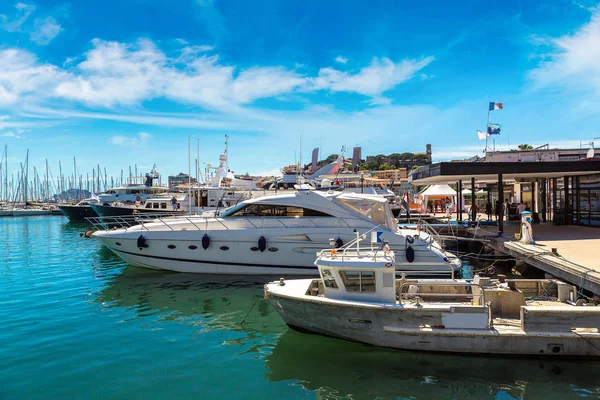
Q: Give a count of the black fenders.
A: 5